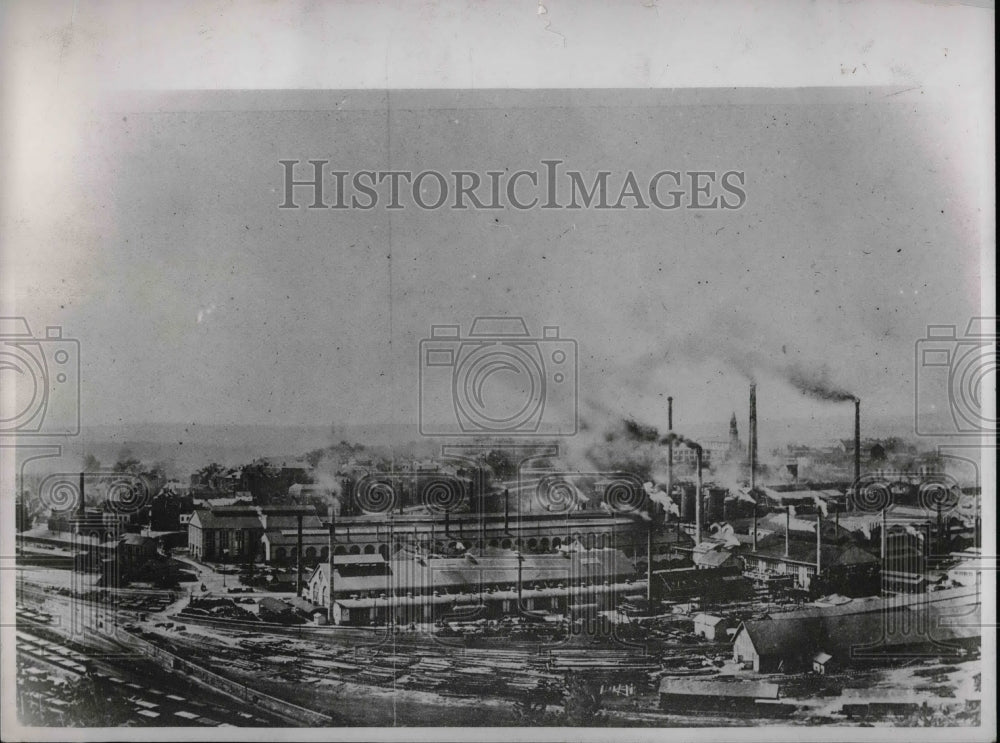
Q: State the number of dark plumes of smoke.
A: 2